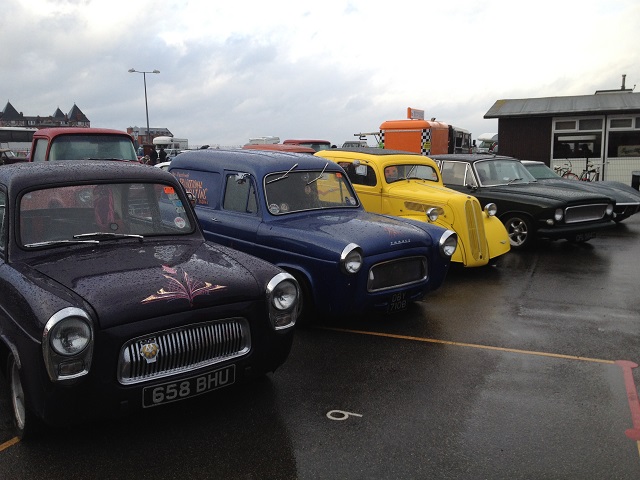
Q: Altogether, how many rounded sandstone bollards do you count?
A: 0